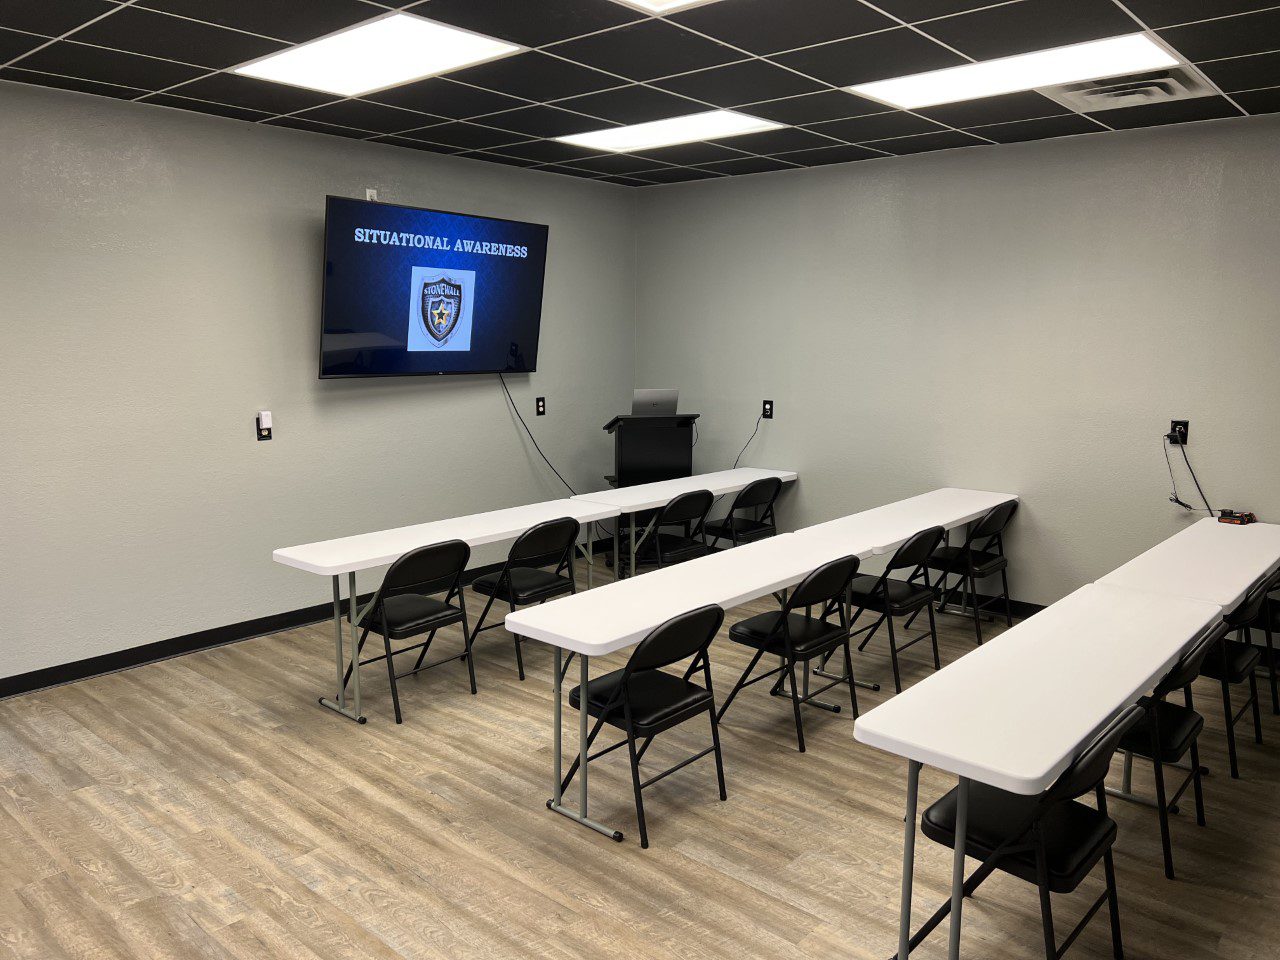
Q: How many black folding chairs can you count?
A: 12